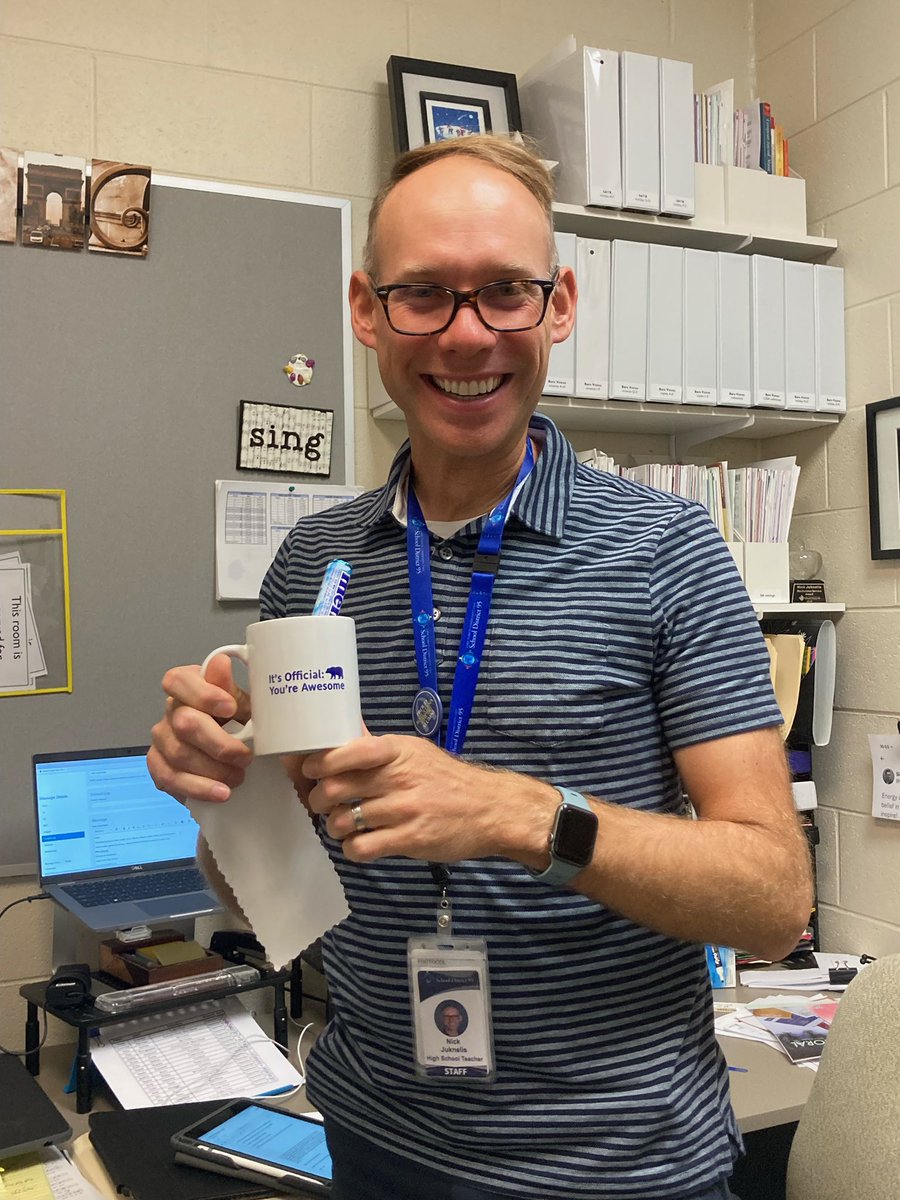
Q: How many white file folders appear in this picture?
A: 12